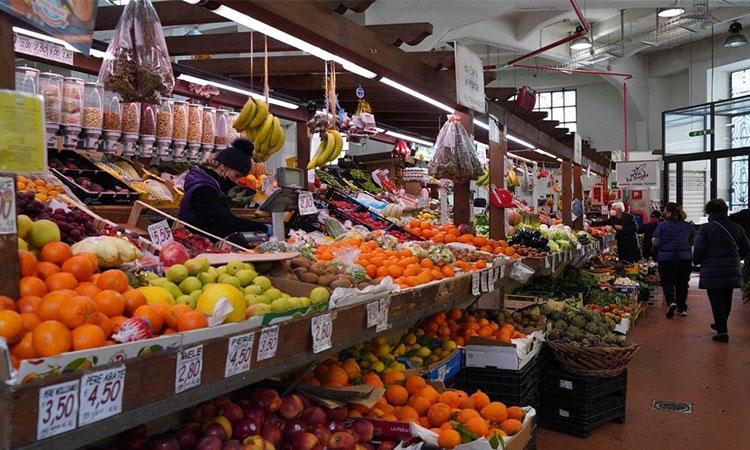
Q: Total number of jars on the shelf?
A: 13